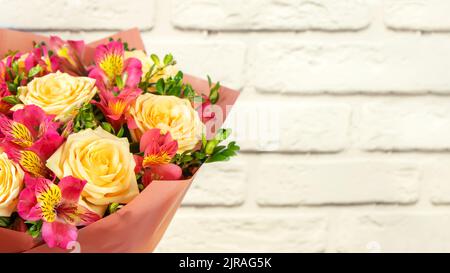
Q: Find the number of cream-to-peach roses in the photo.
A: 5